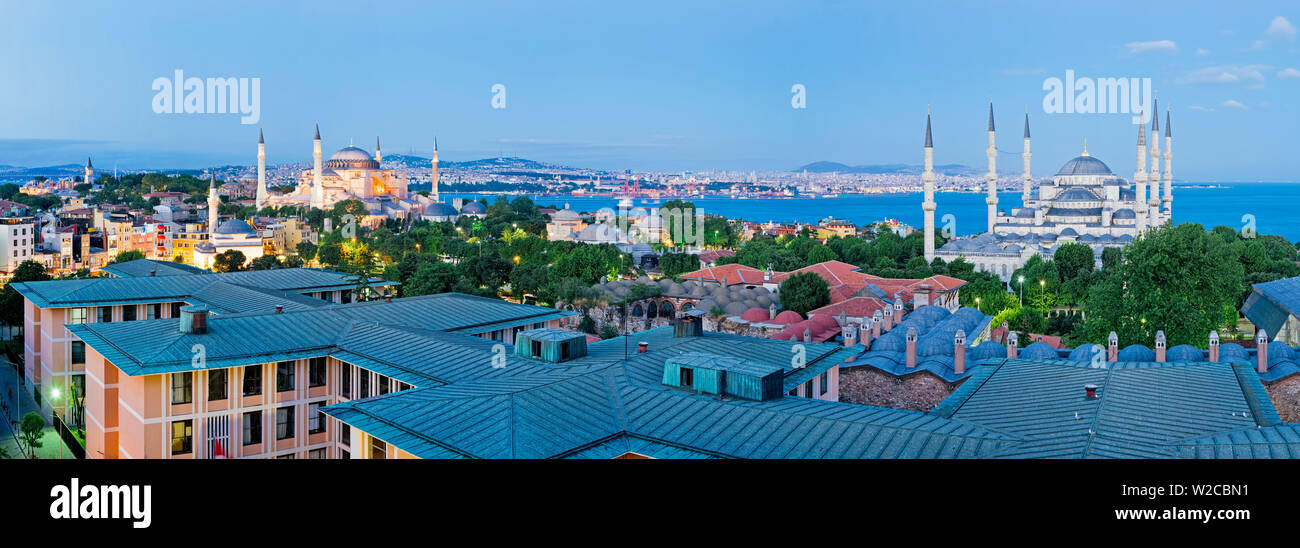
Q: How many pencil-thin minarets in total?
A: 11